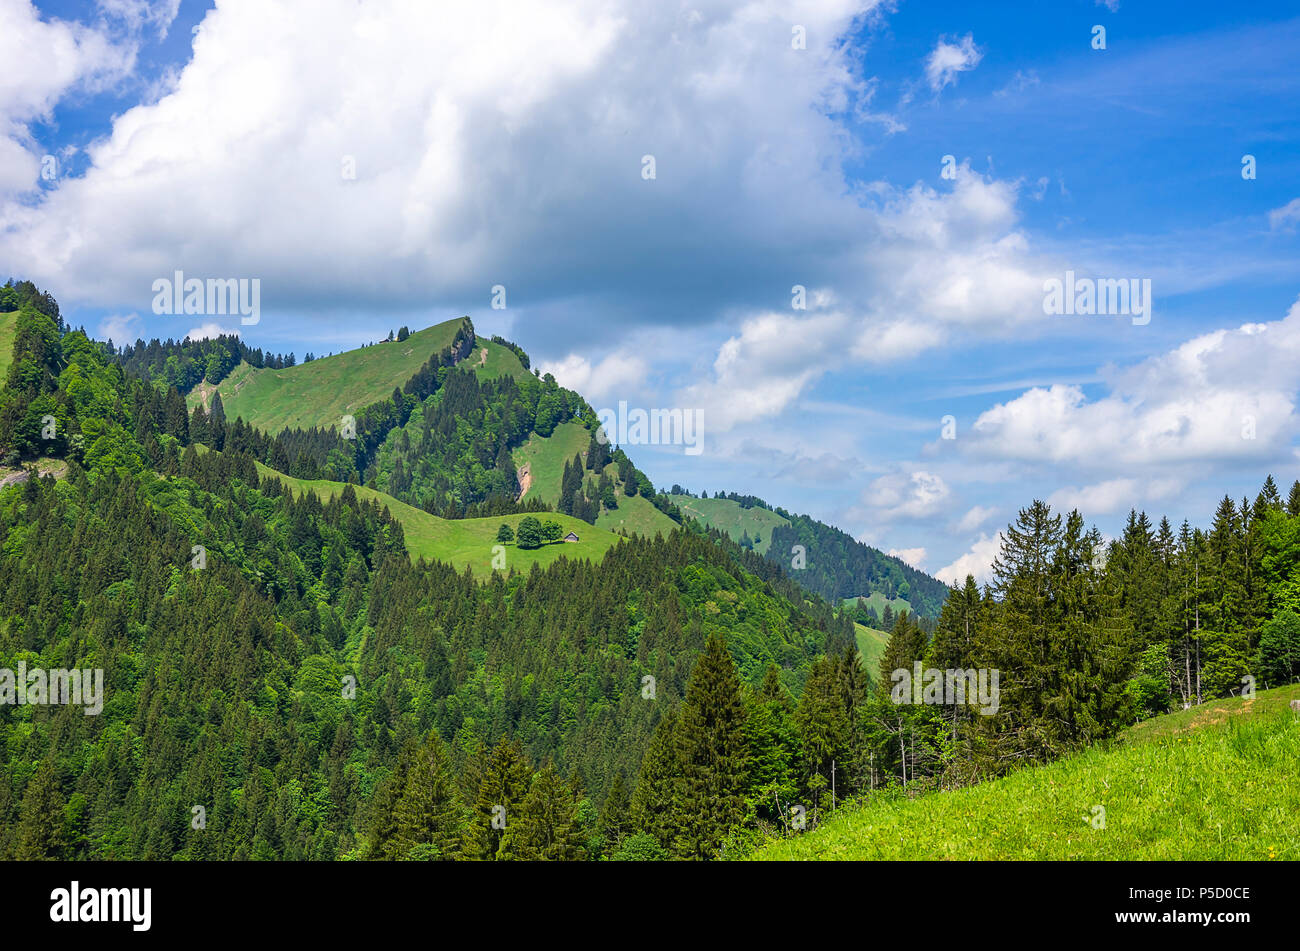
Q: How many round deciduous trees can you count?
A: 3